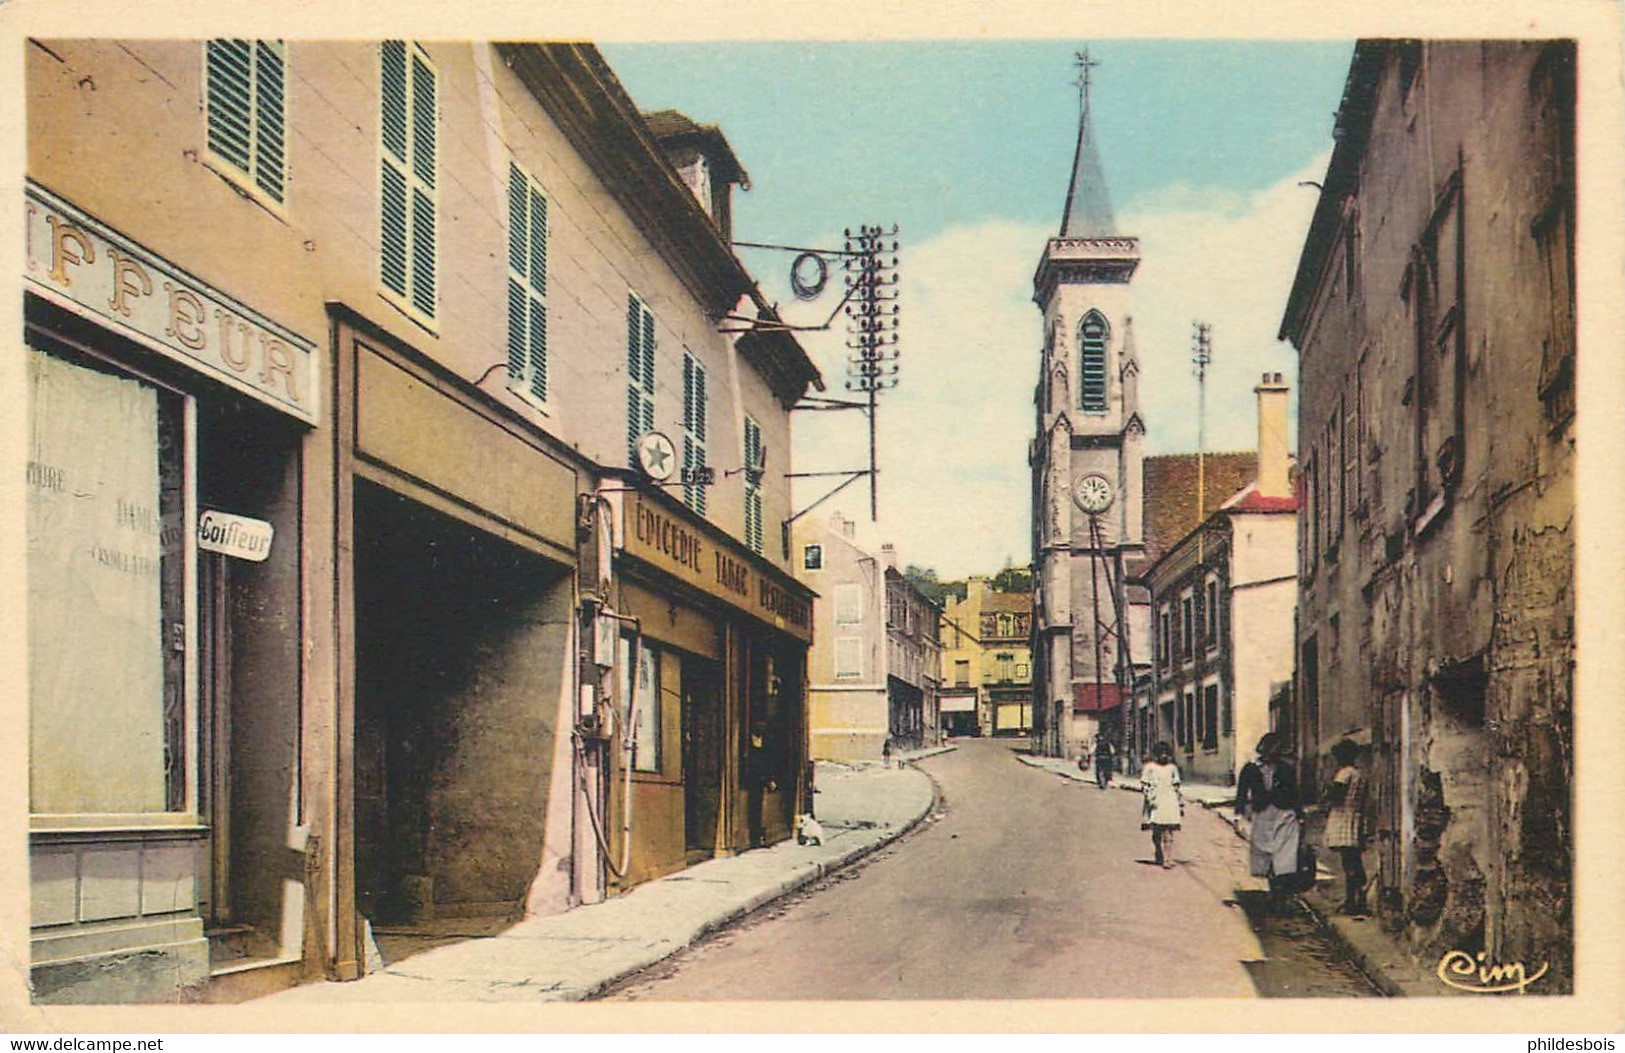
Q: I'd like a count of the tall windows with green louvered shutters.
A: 6